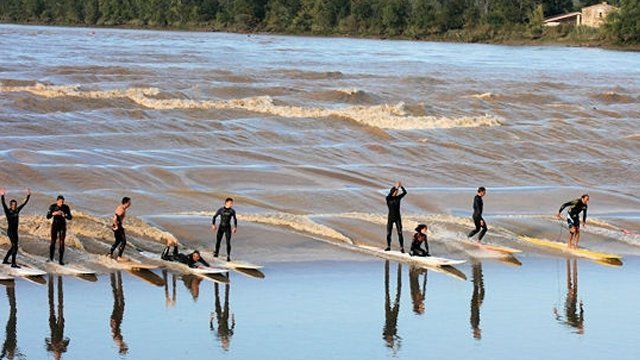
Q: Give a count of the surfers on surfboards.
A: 9